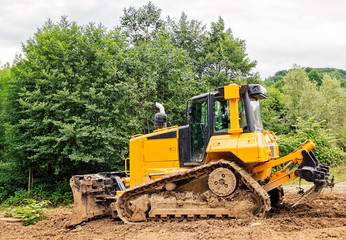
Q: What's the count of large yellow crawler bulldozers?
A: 1